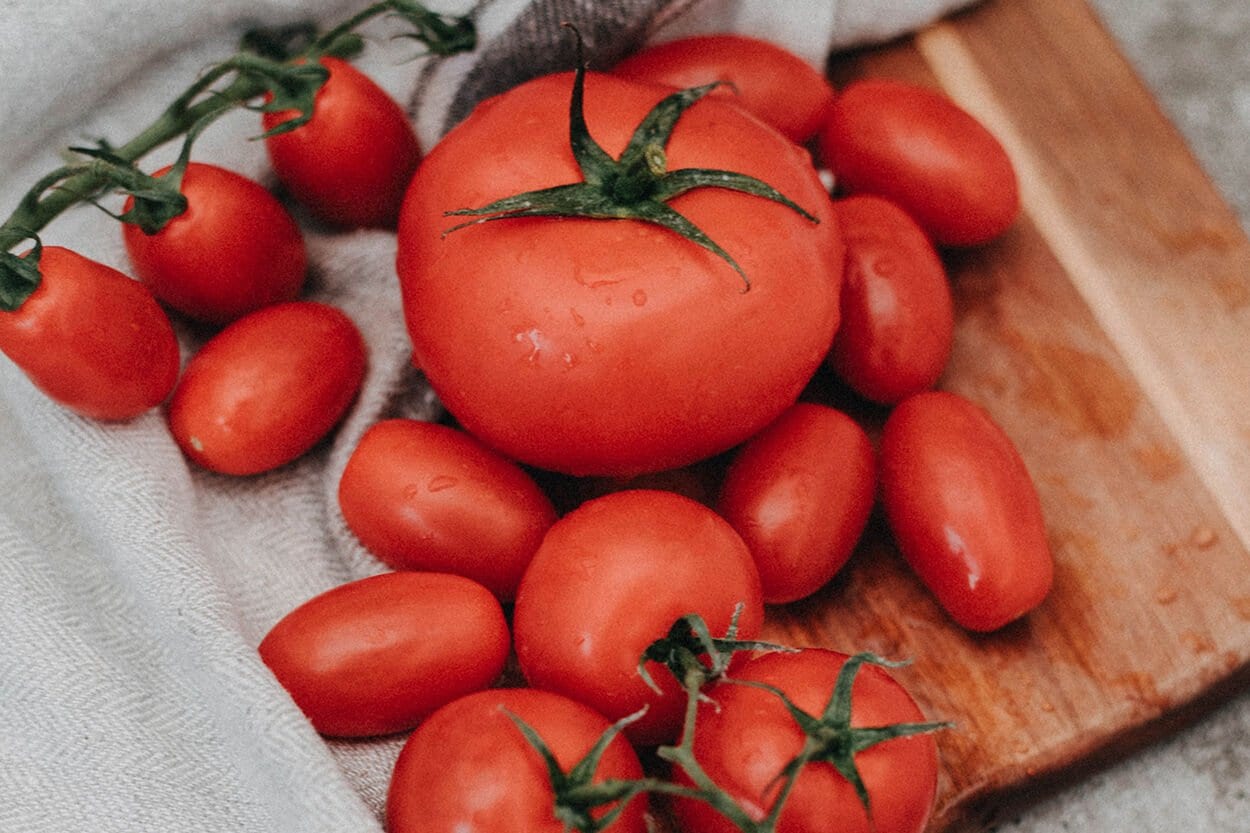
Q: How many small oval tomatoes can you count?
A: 11